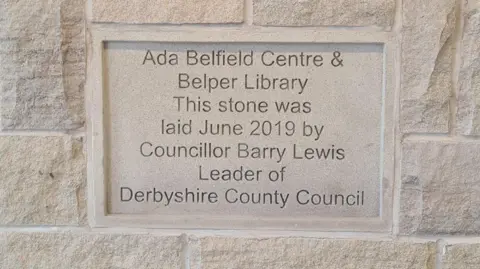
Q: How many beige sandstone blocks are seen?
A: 10